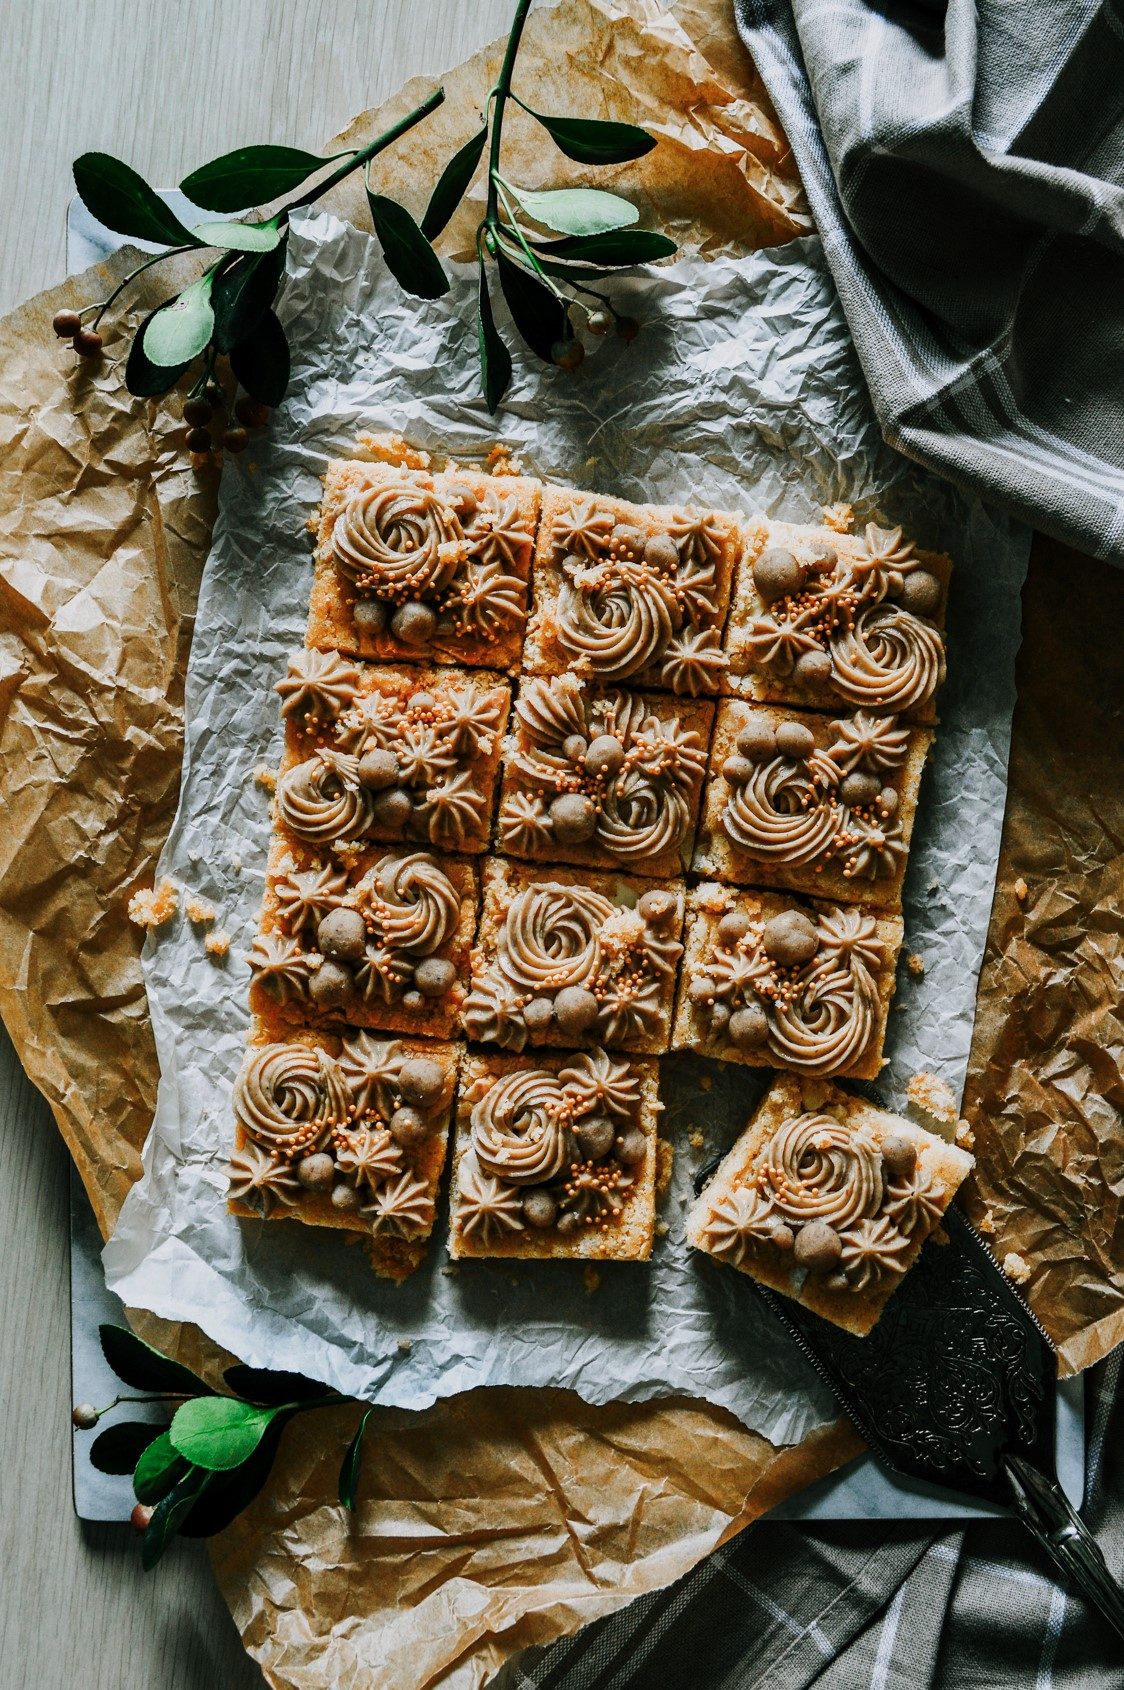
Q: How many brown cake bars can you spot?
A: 12